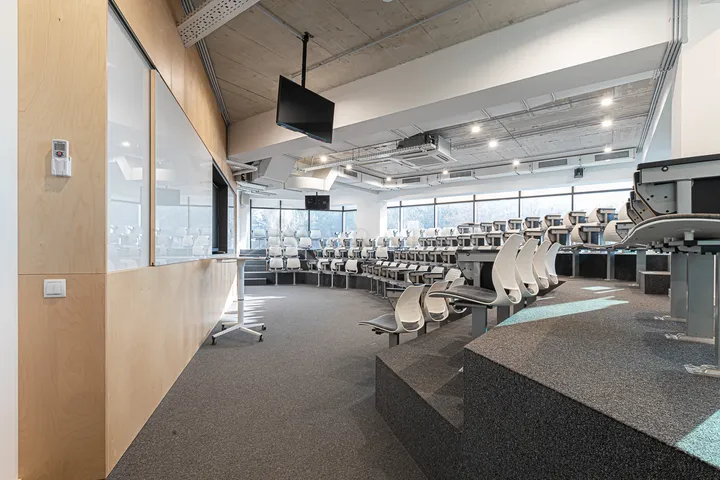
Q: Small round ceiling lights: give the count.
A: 10